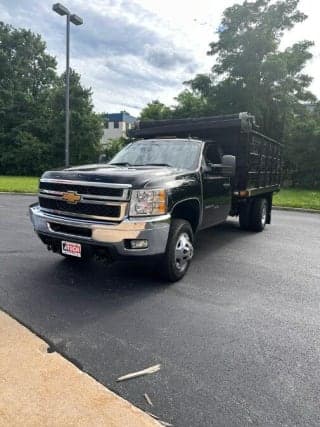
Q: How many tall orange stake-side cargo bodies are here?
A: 0